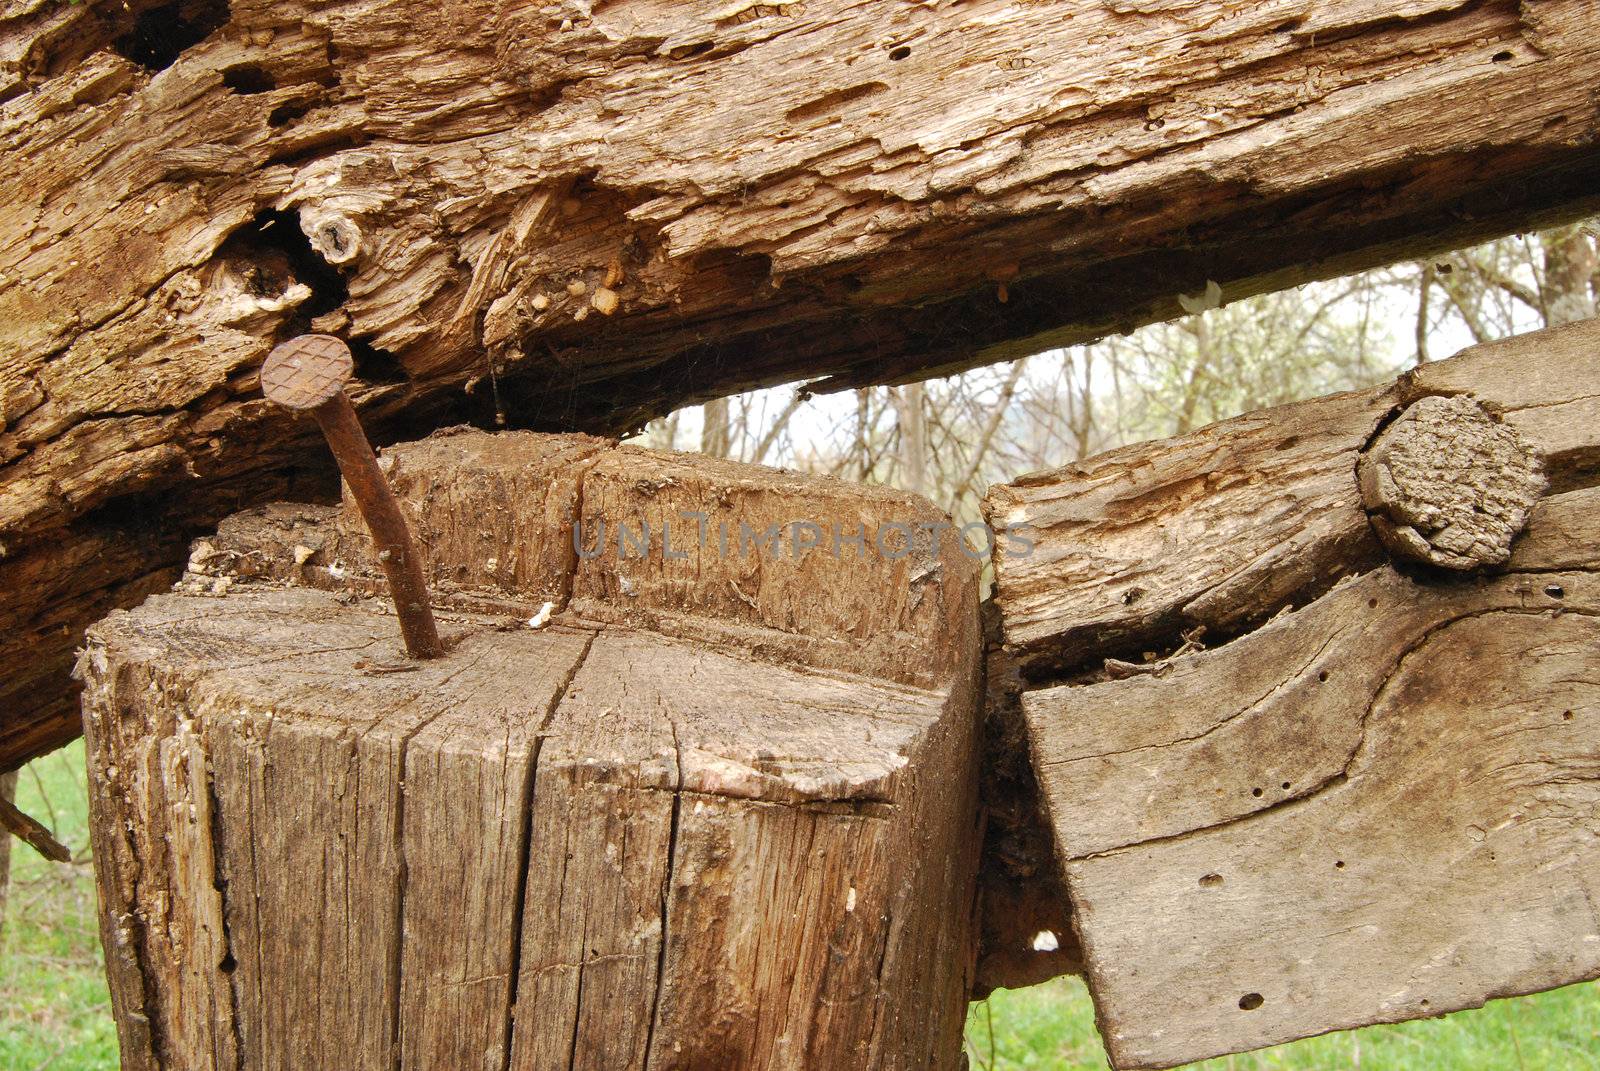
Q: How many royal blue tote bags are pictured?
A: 0